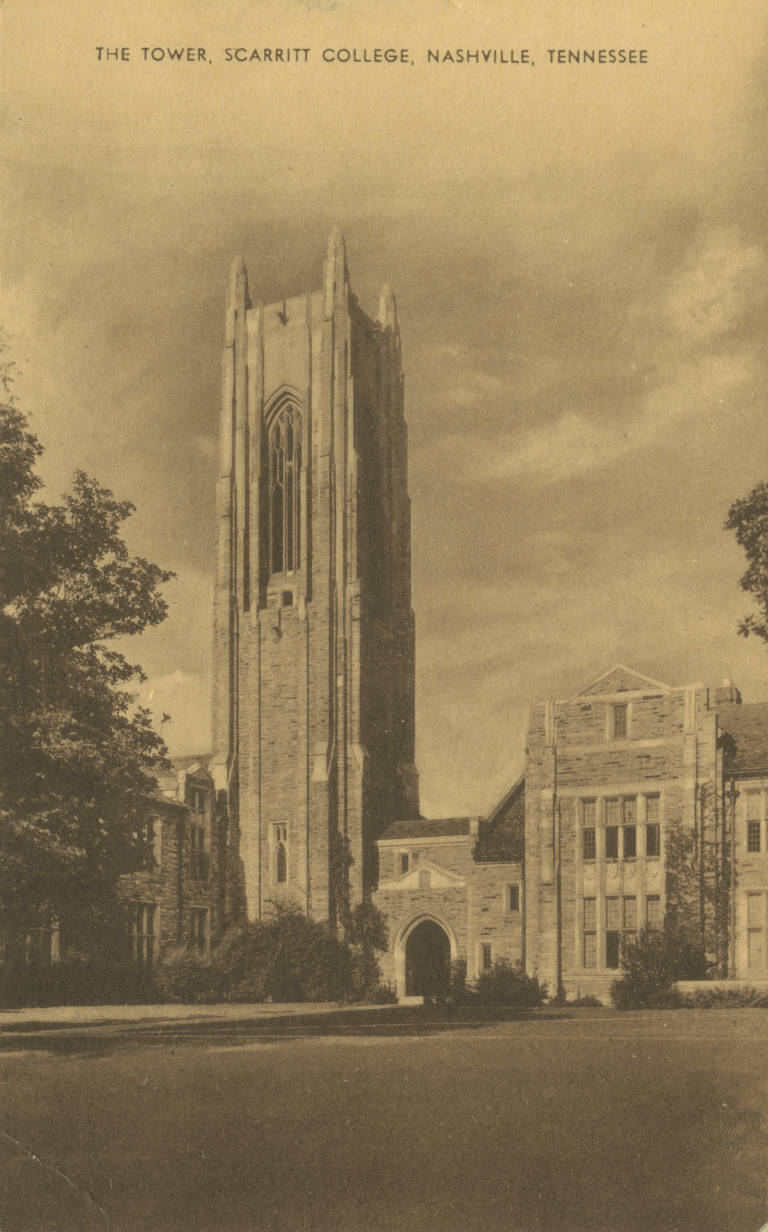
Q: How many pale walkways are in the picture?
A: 1